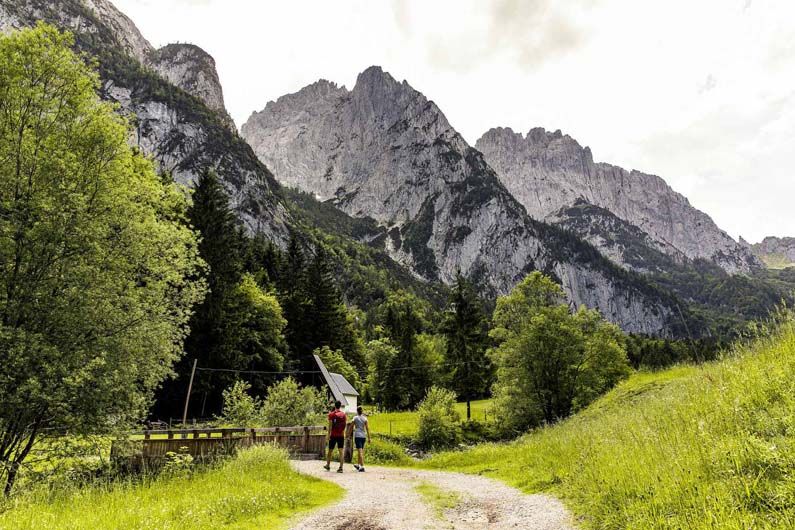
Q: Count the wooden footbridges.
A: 1